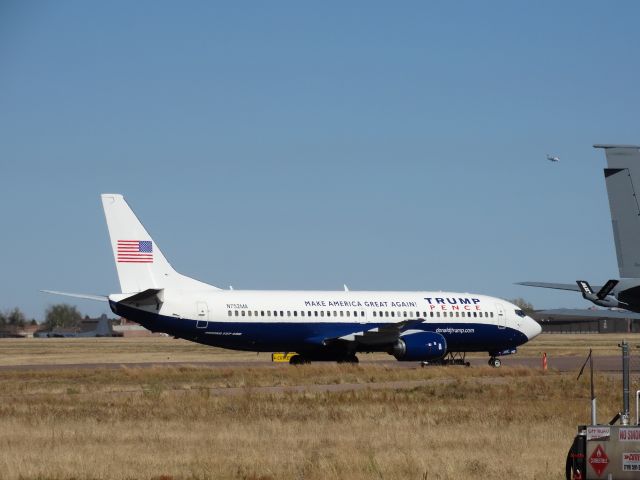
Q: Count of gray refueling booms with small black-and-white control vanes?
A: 1